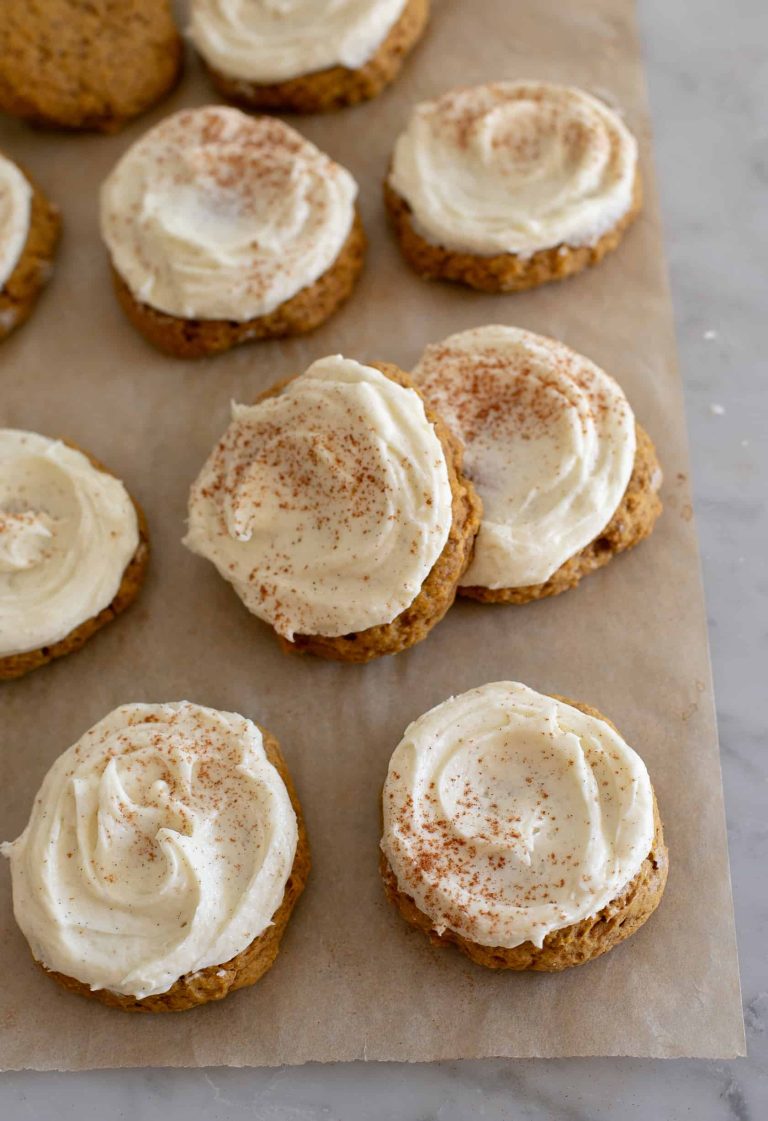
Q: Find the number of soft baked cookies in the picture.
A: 10